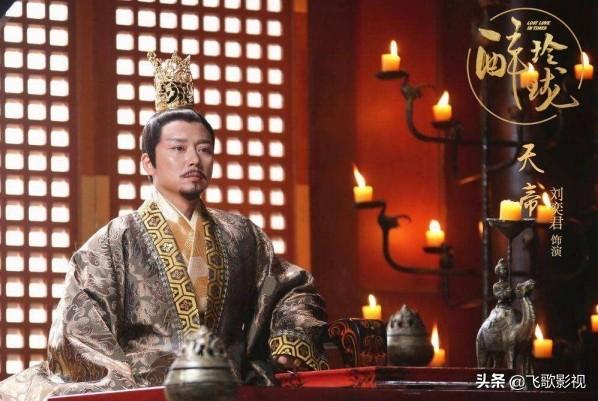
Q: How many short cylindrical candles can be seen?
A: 12